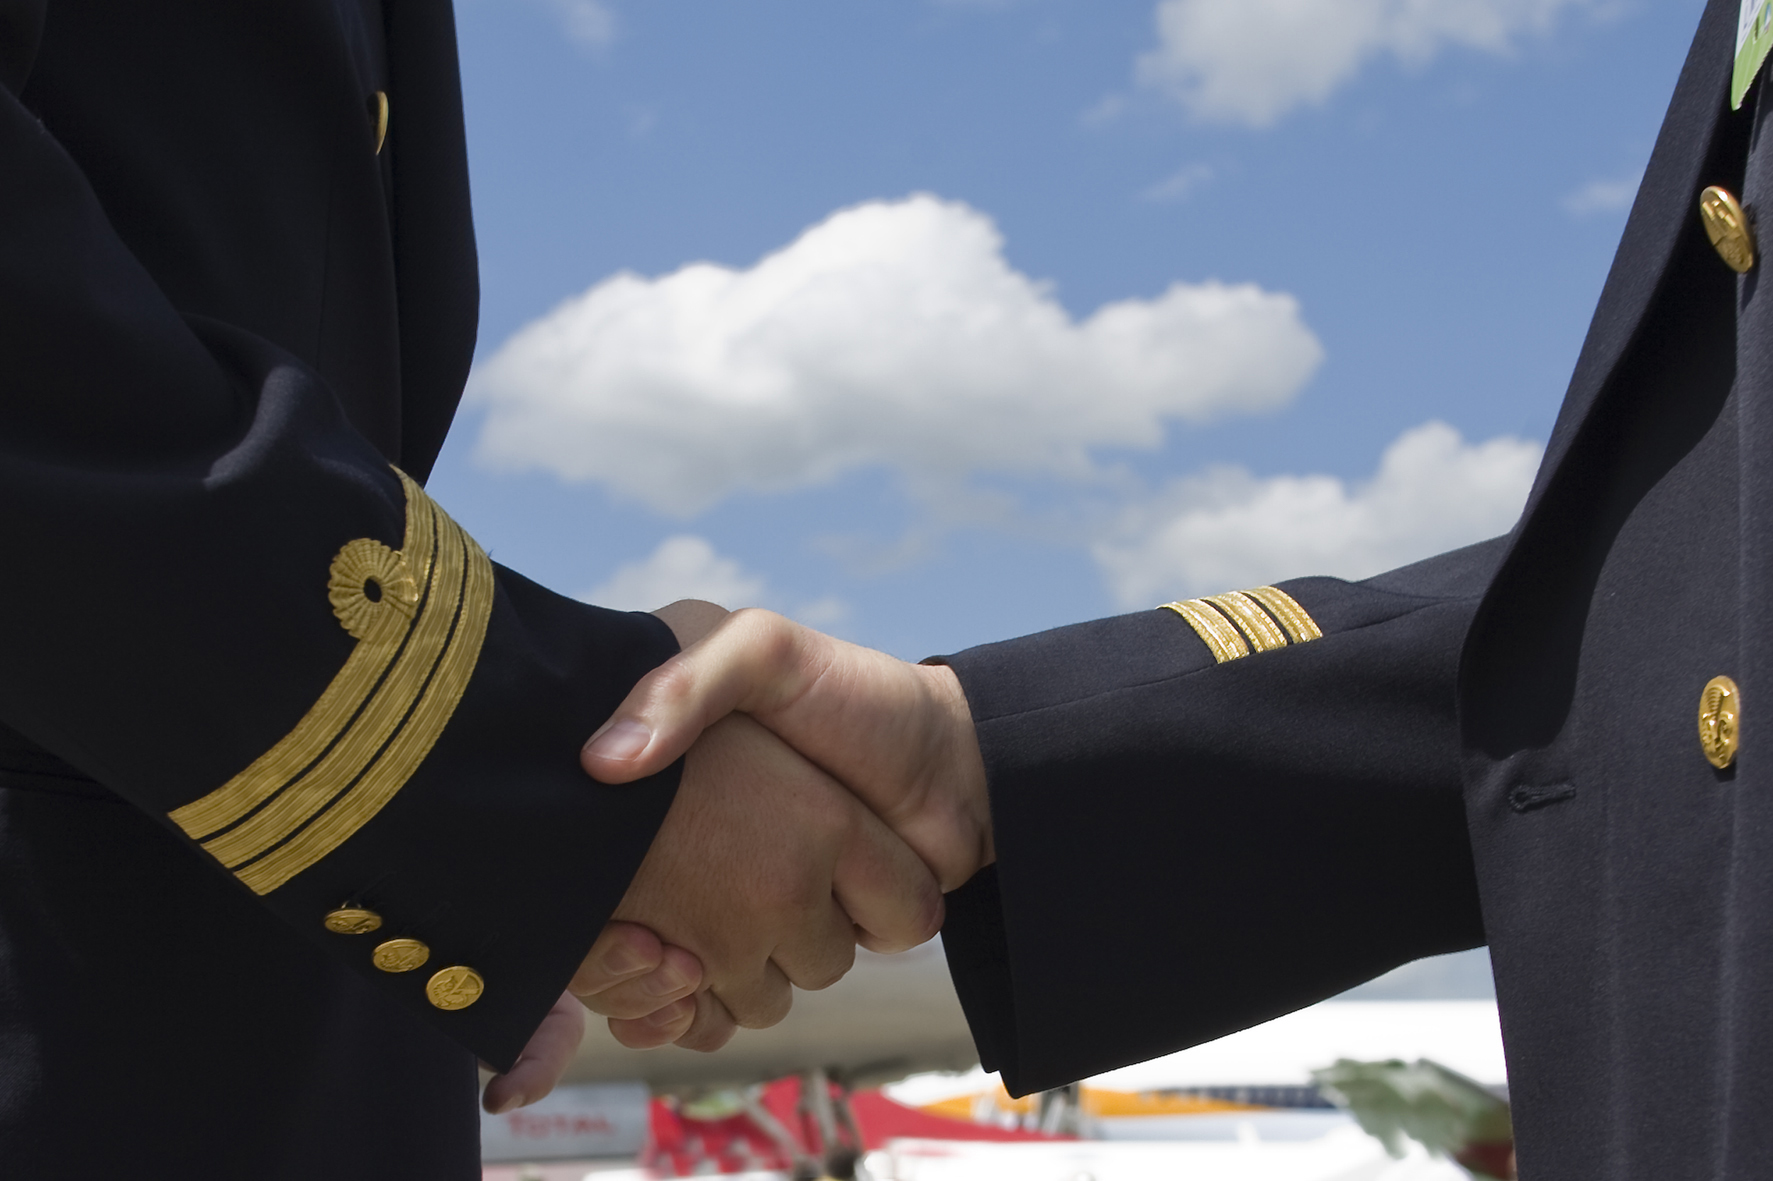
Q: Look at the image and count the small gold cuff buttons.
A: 3